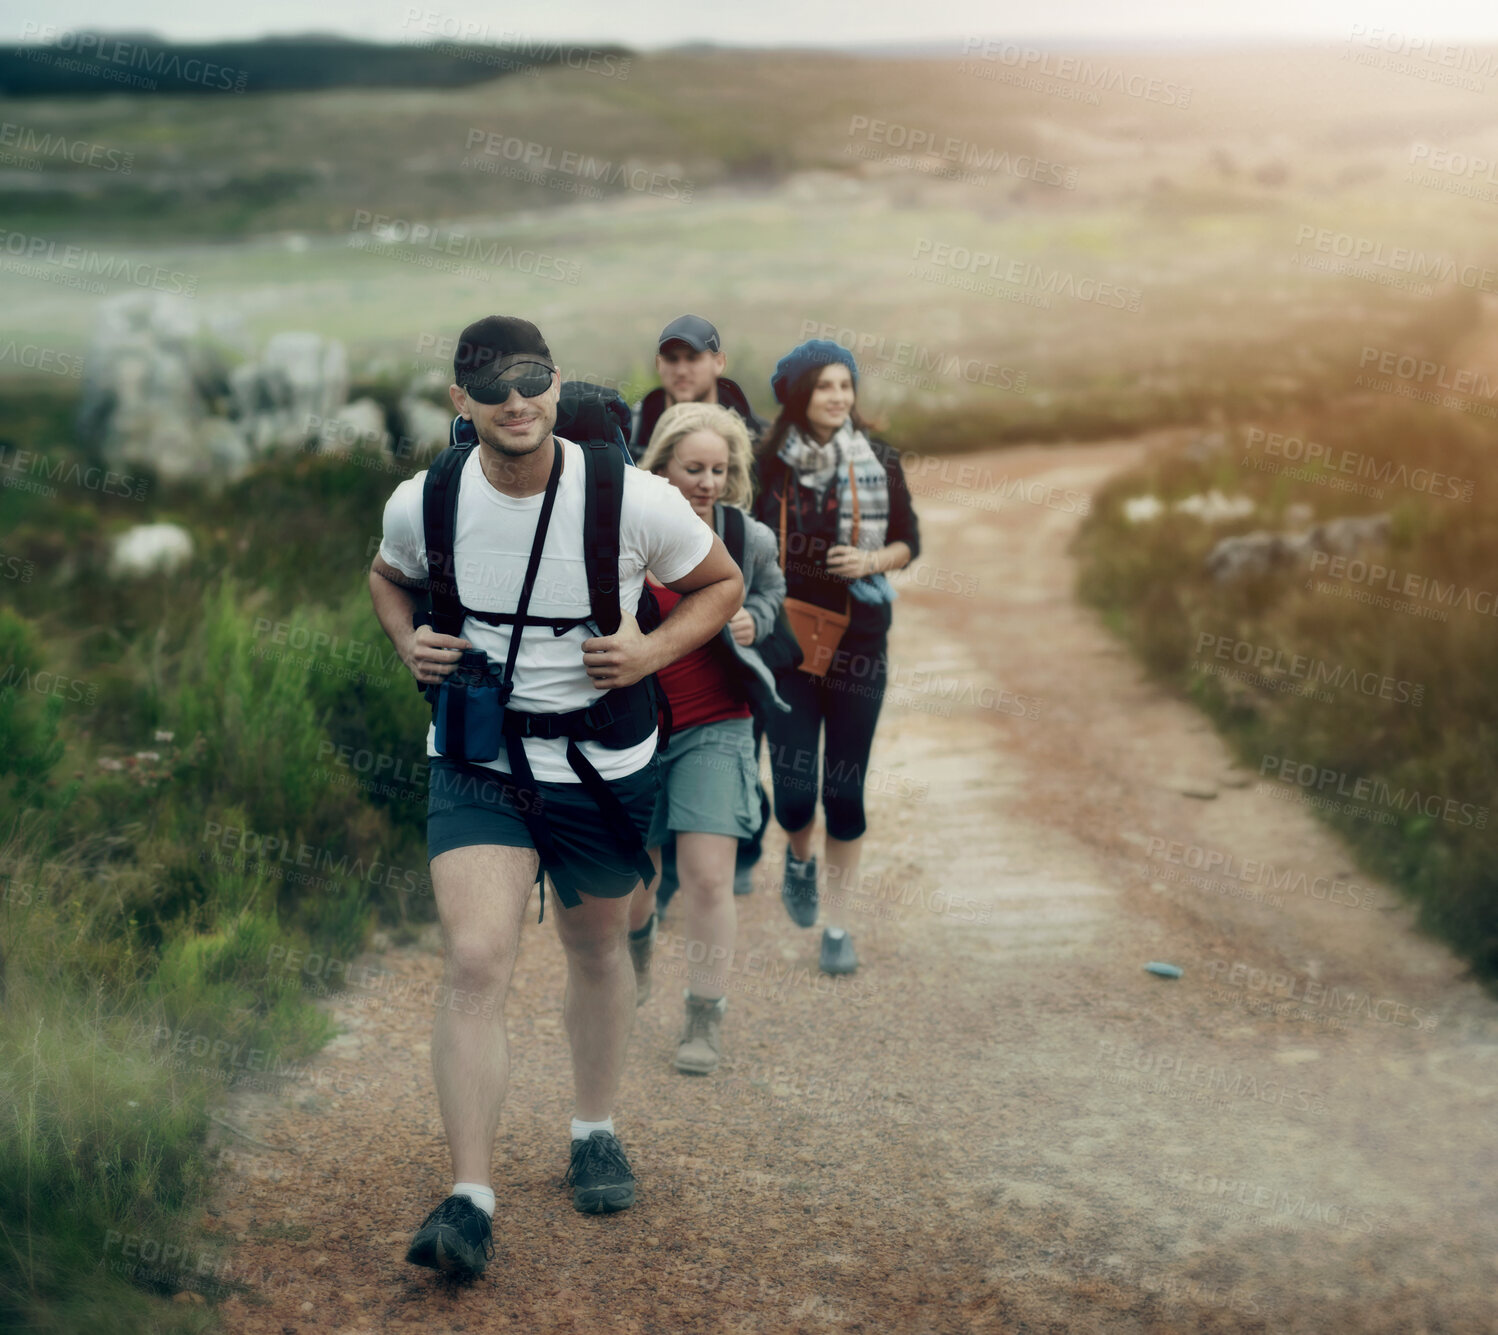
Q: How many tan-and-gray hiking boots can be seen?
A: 2